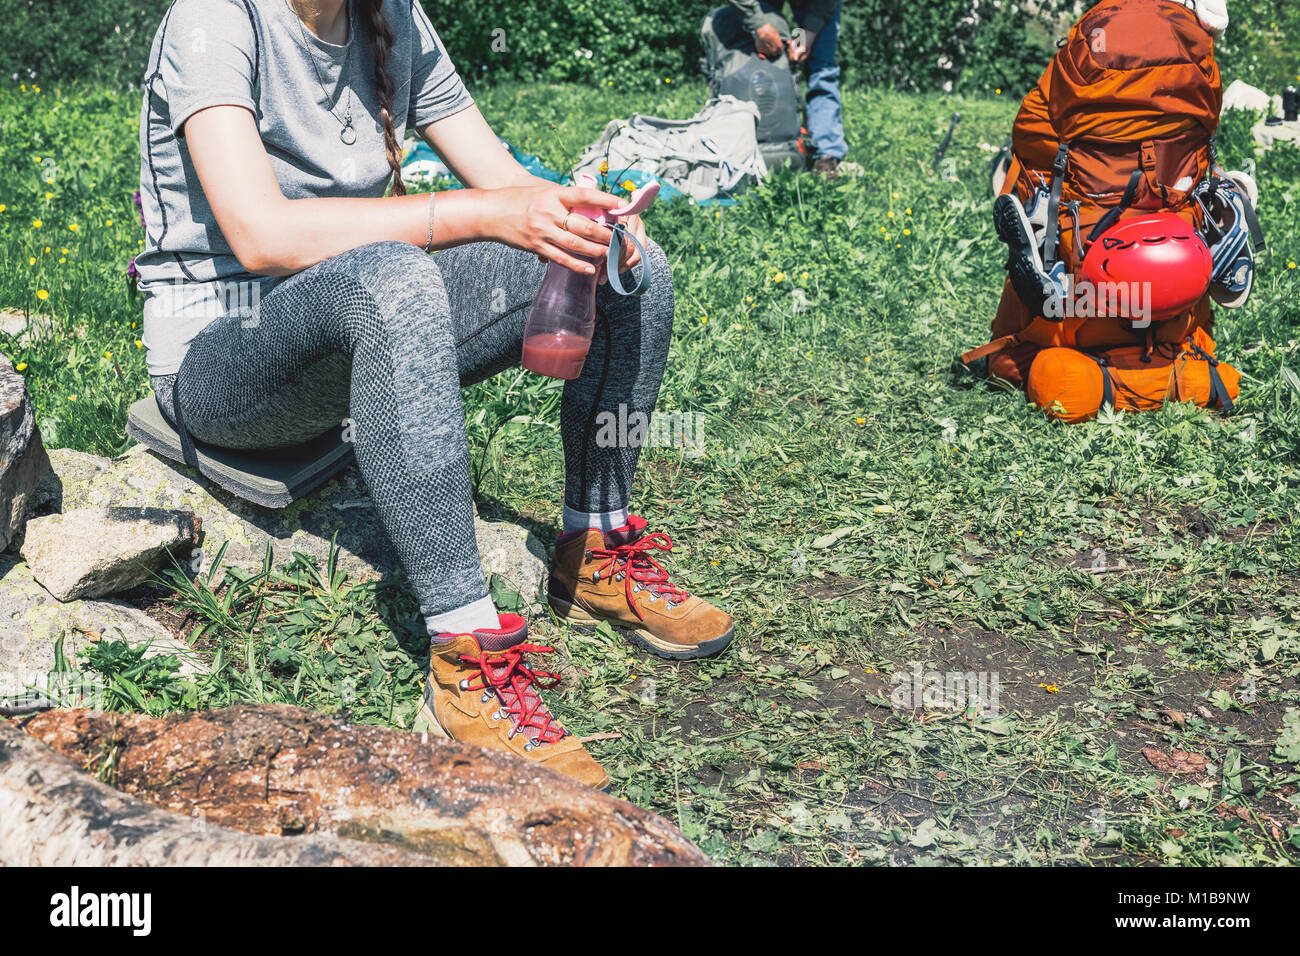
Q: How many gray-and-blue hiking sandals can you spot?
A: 2